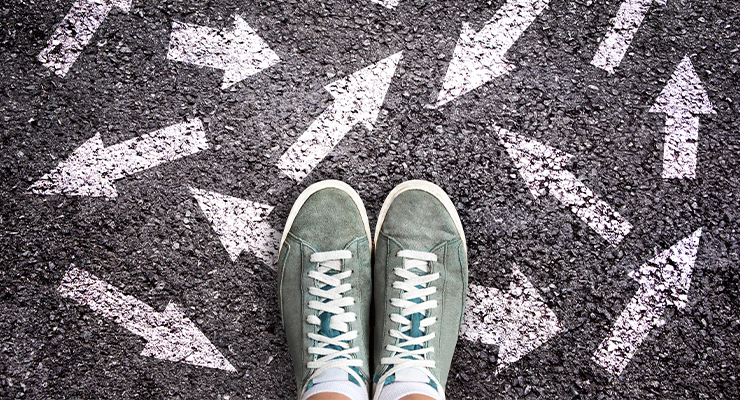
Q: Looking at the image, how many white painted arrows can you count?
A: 13